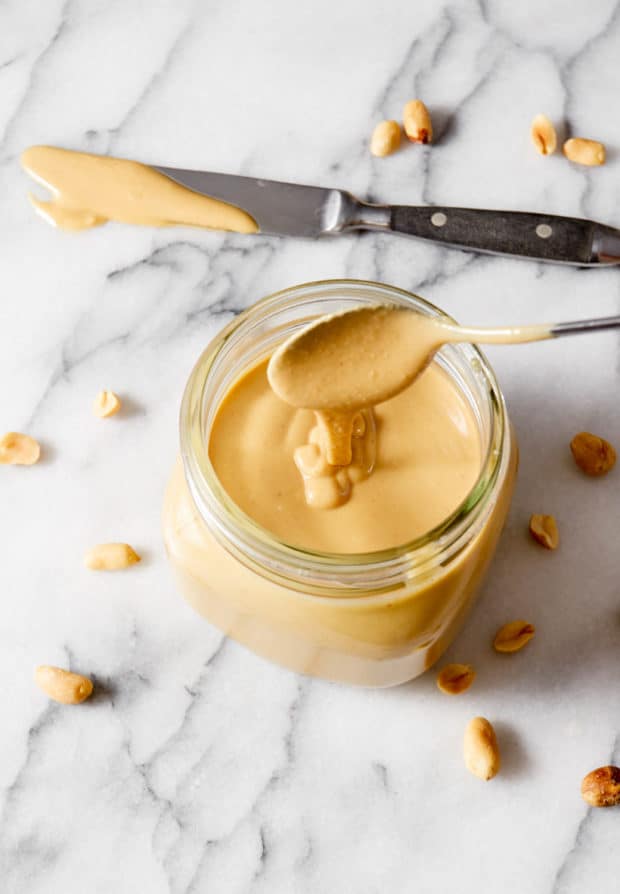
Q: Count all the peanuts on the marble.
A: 14